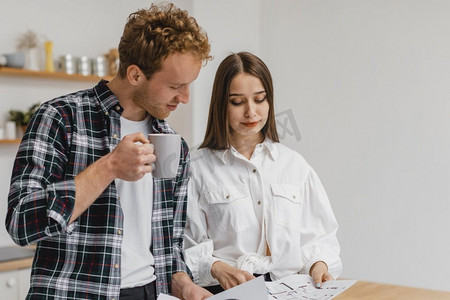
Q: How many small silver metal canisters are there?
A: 3